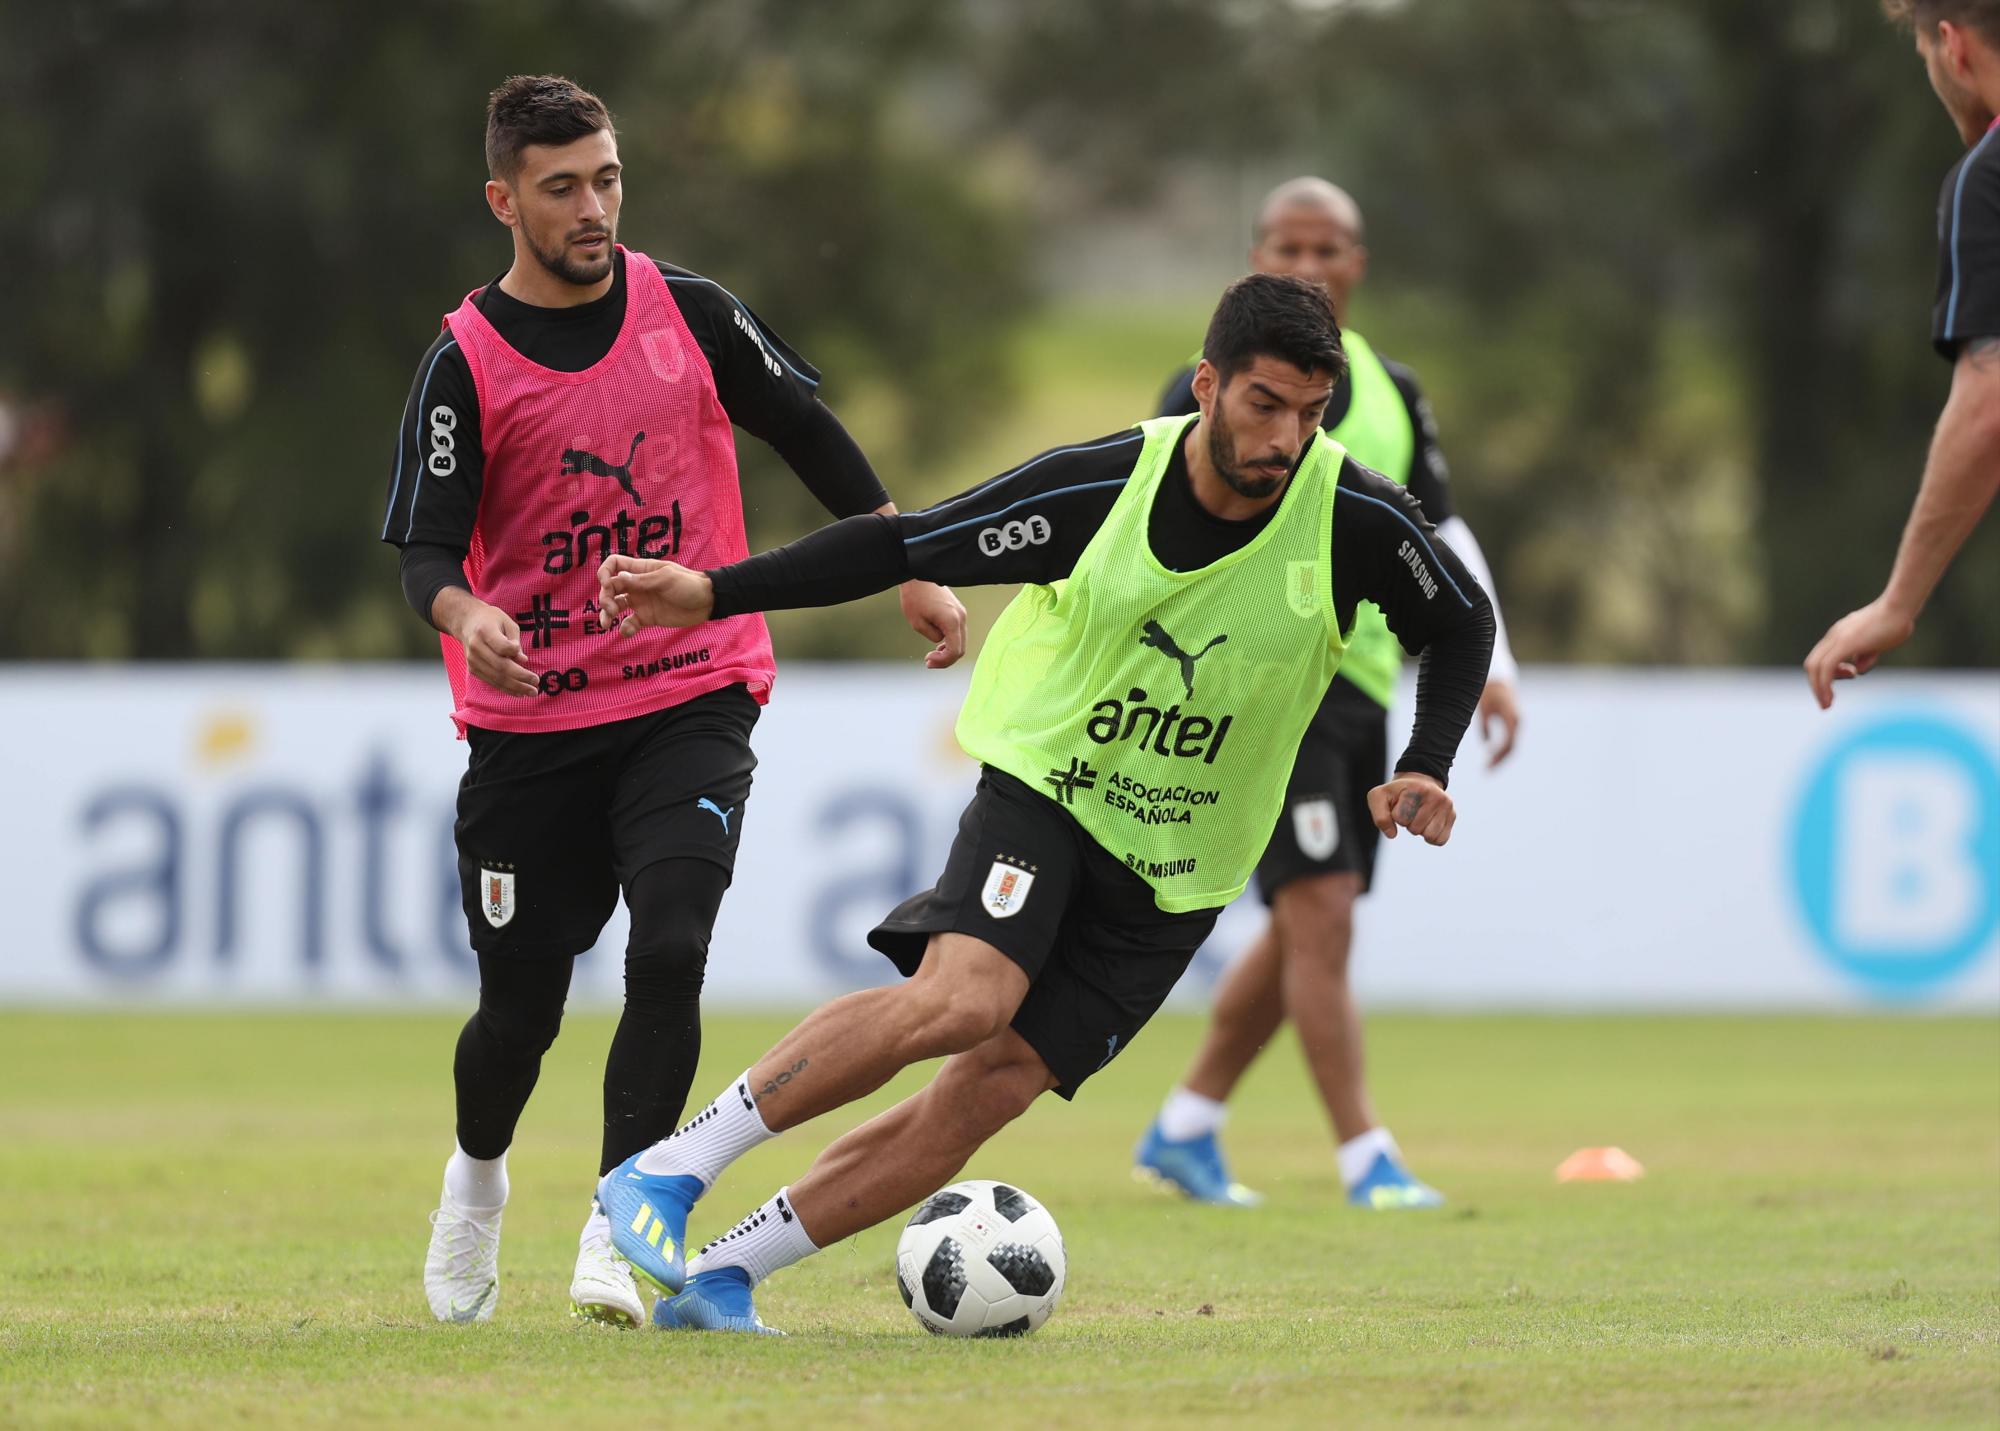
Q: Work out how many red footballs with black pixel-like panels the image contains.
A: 0